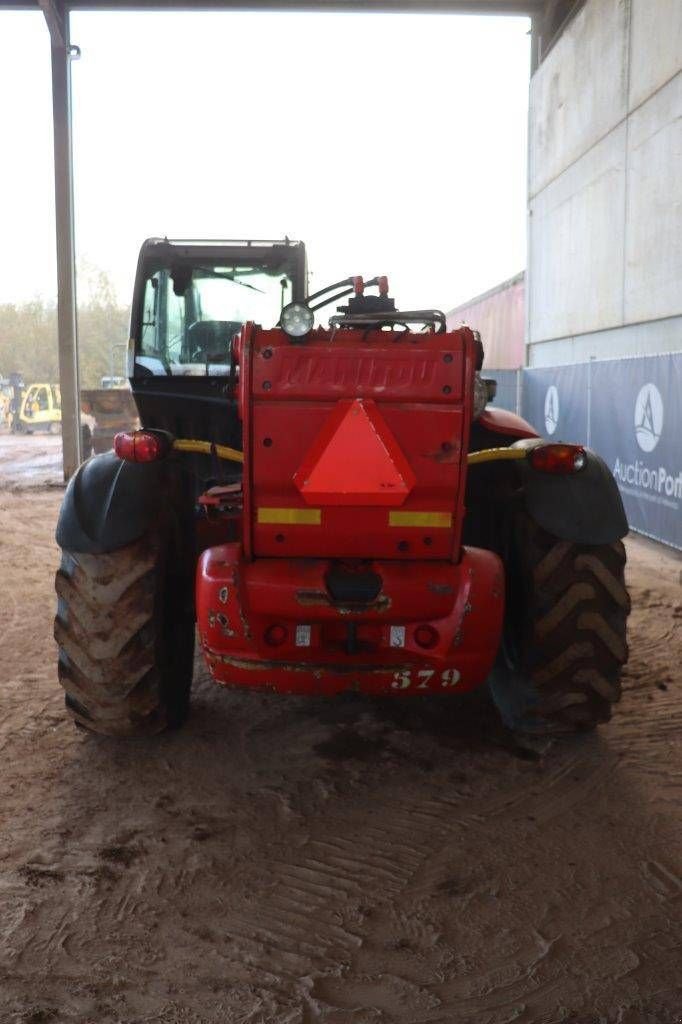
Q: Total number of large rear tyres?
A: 2